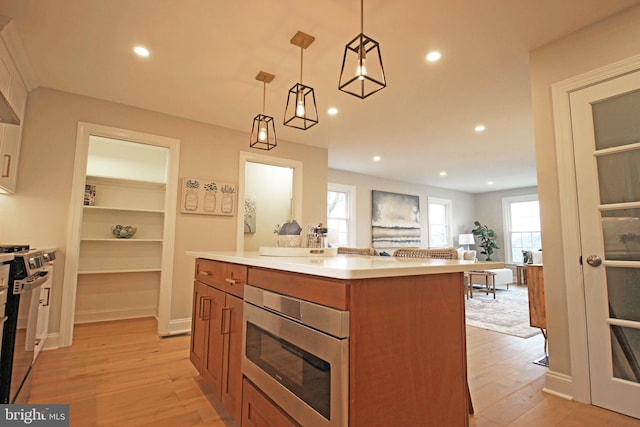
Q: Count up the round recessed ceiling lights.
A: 7